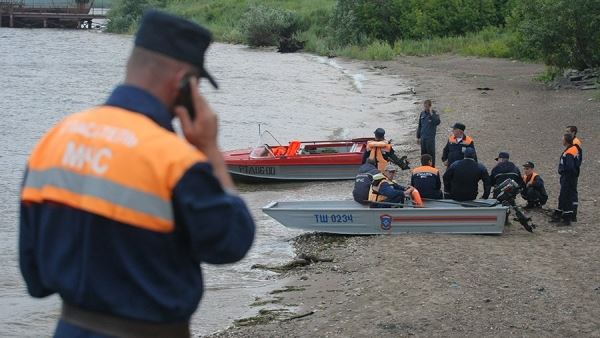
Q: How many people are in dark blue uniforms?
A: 12